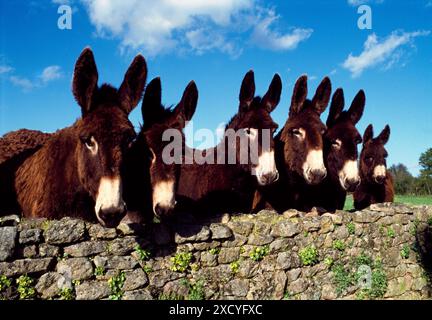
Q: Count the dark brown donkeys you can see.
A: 6